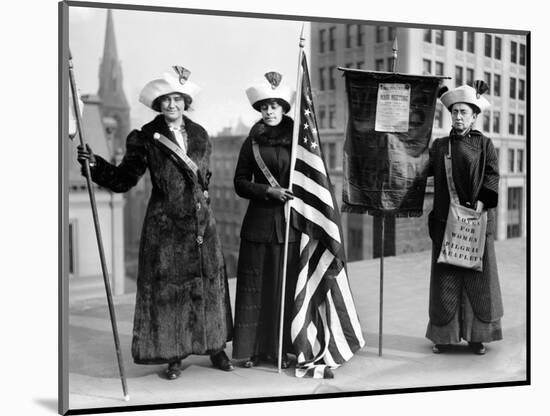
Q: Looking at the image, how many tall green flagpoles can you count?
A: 0